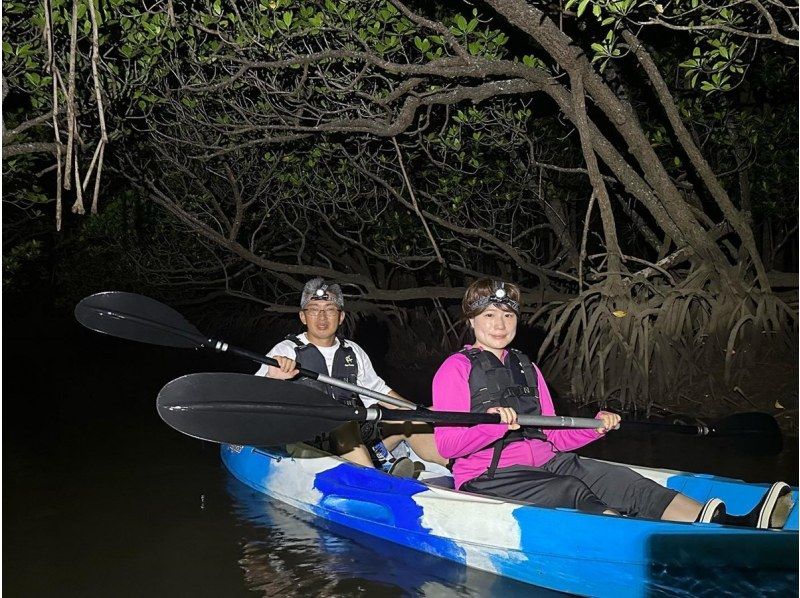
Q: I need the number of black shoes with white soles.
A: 2